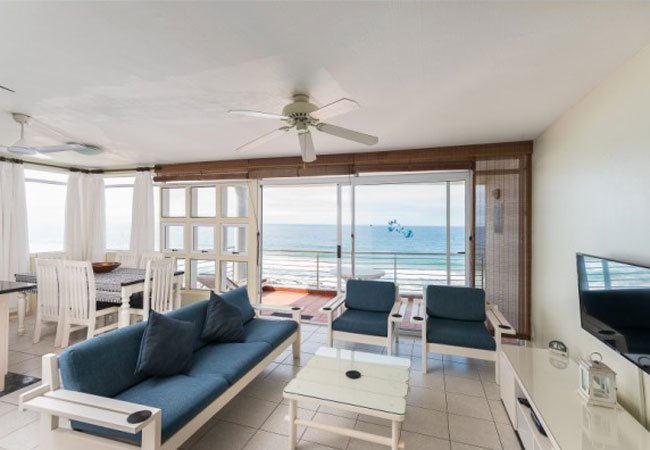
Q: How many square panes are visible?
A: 9